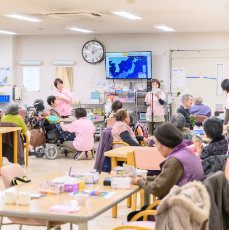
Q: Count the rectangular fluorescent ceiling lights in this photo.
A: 5